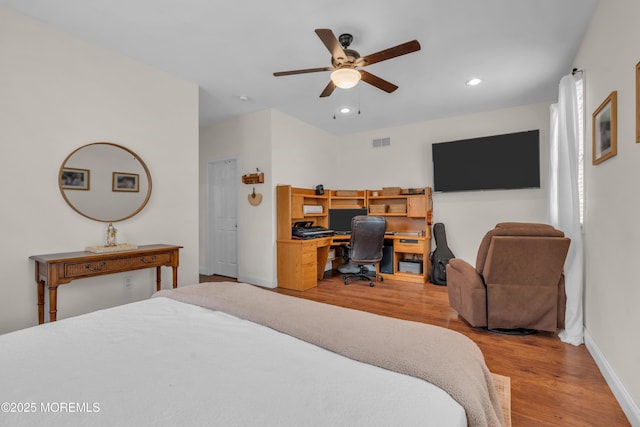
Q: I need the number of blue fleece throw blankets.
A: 0